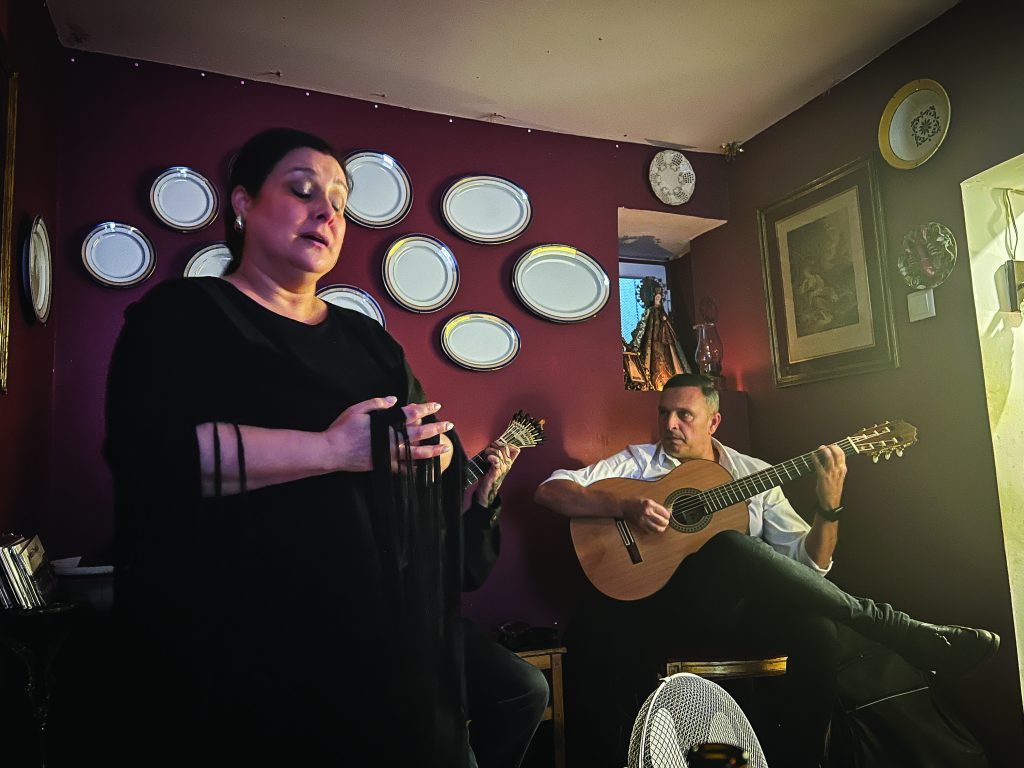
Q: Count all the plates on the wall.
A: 13